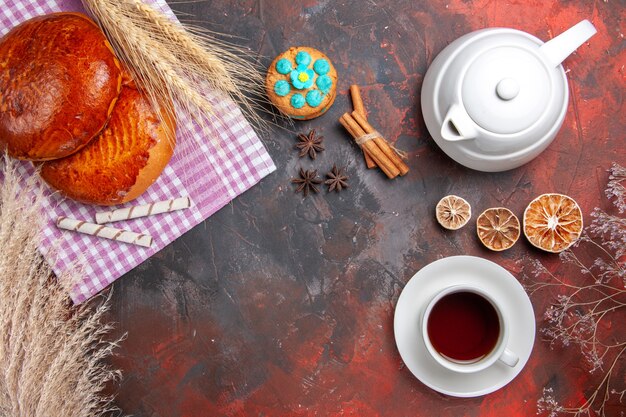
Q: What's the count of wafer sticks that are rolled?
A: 2